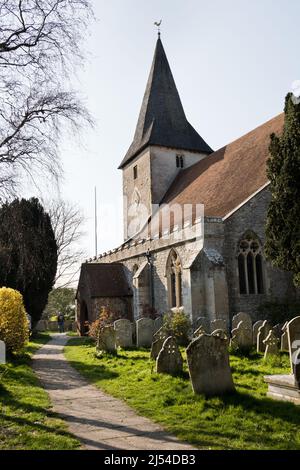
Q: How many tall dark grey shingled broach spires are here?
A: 1